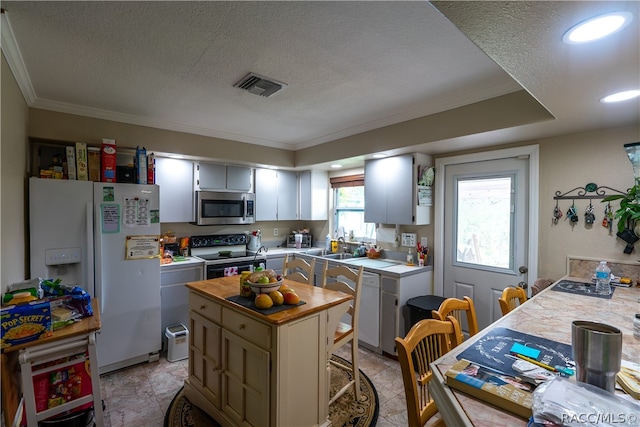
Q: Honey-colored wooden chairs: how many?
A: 3